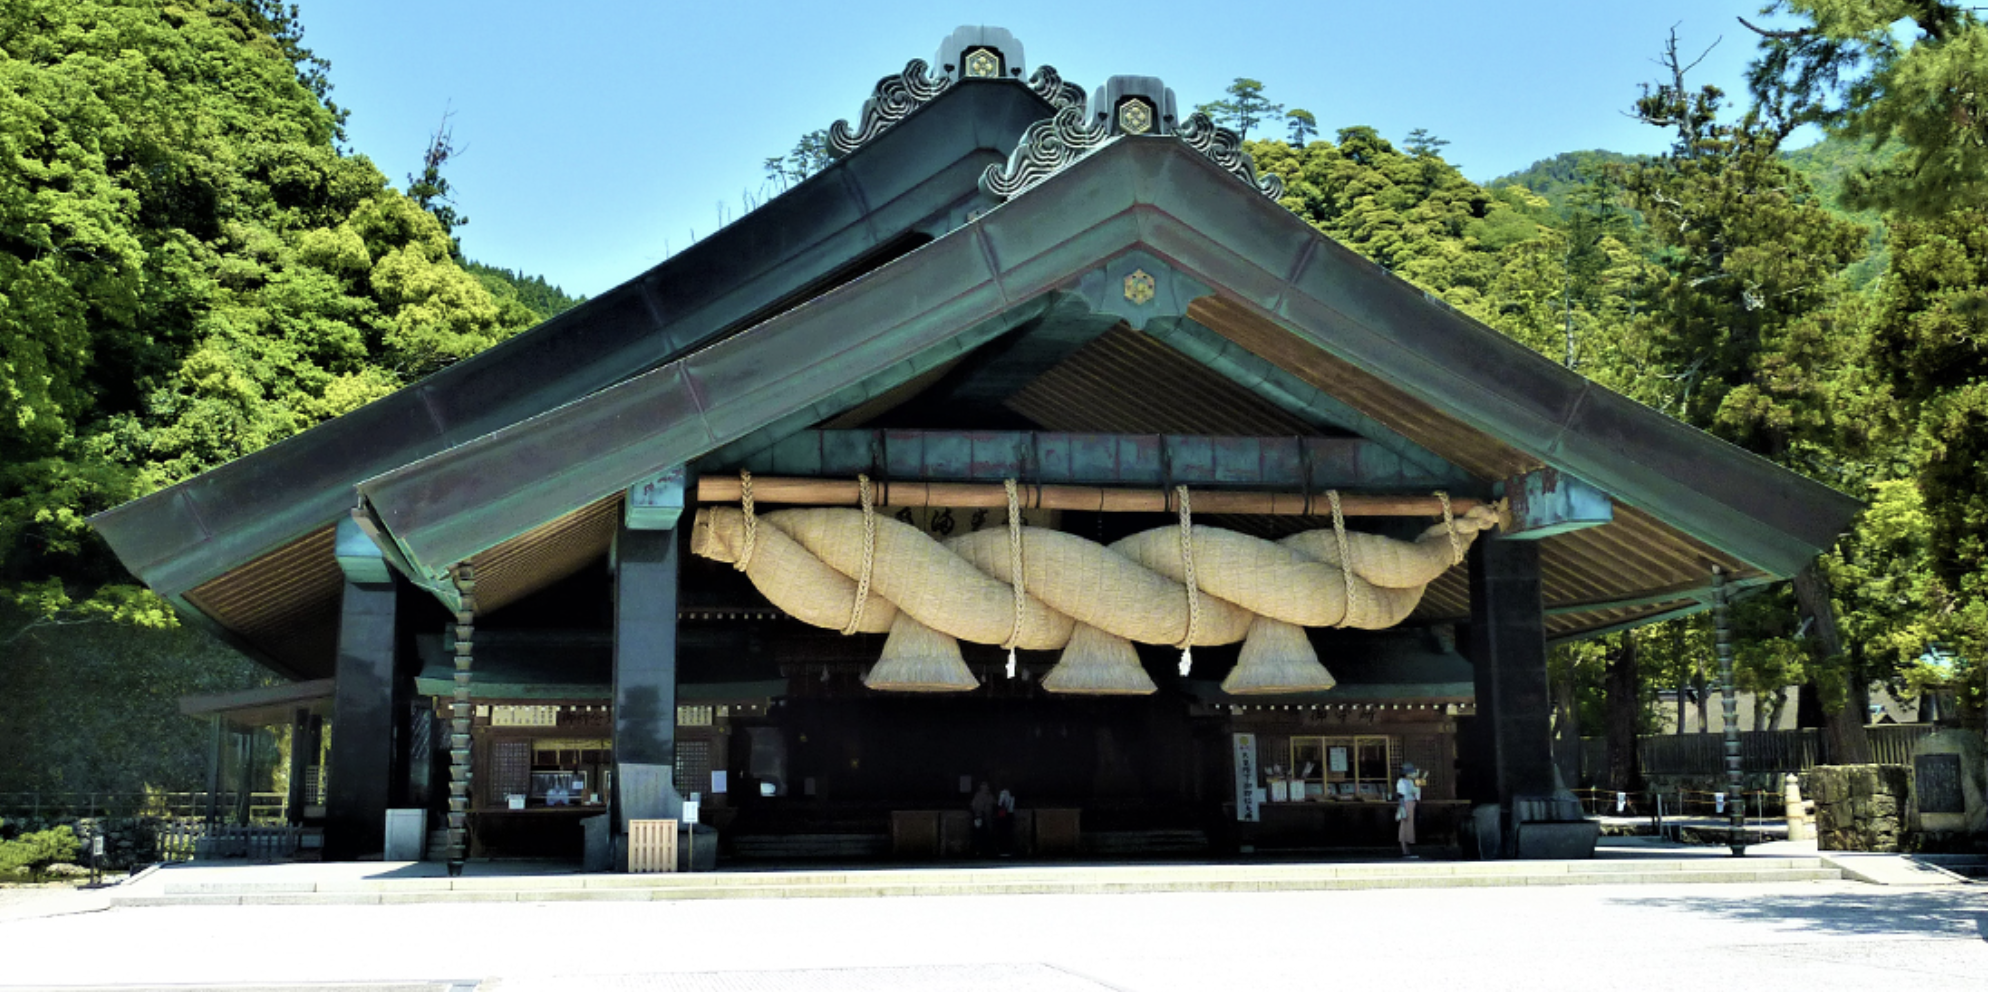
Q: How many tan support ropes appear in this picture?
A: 6